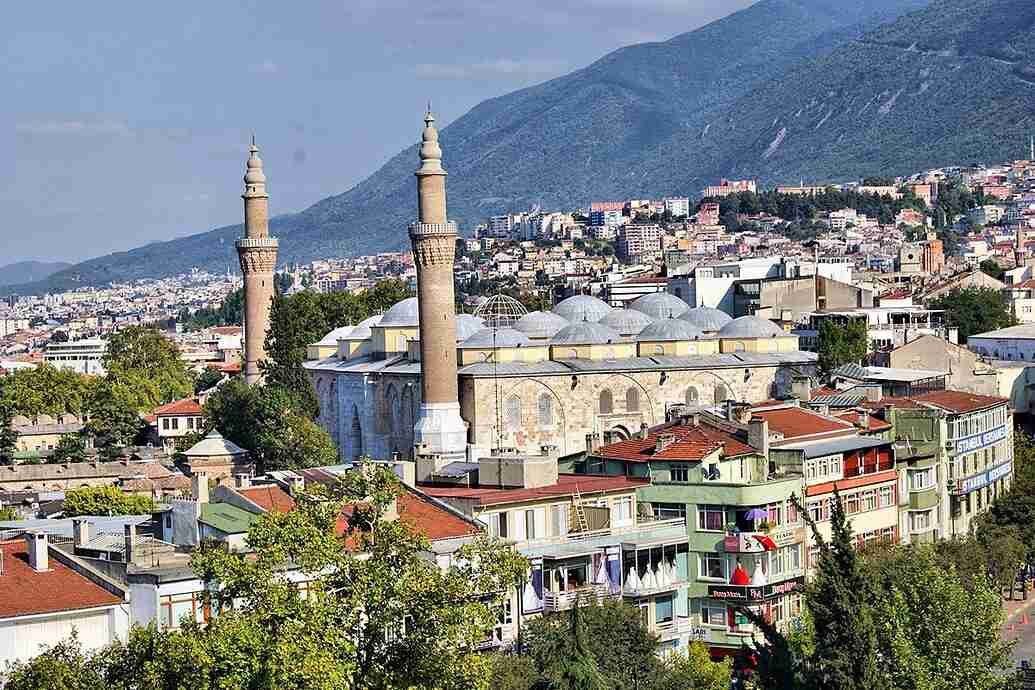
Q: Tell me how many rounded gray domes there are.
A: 13